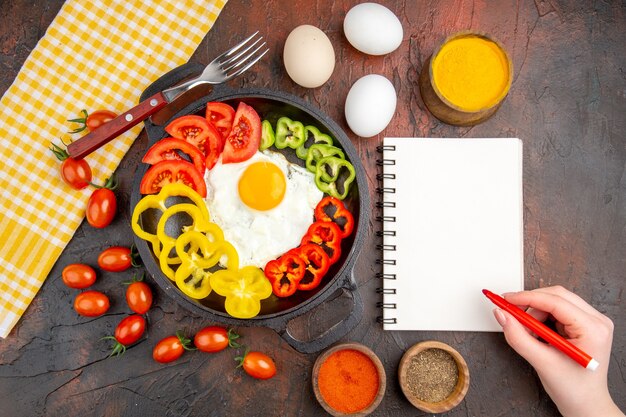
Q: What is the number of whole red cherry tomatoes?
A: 11